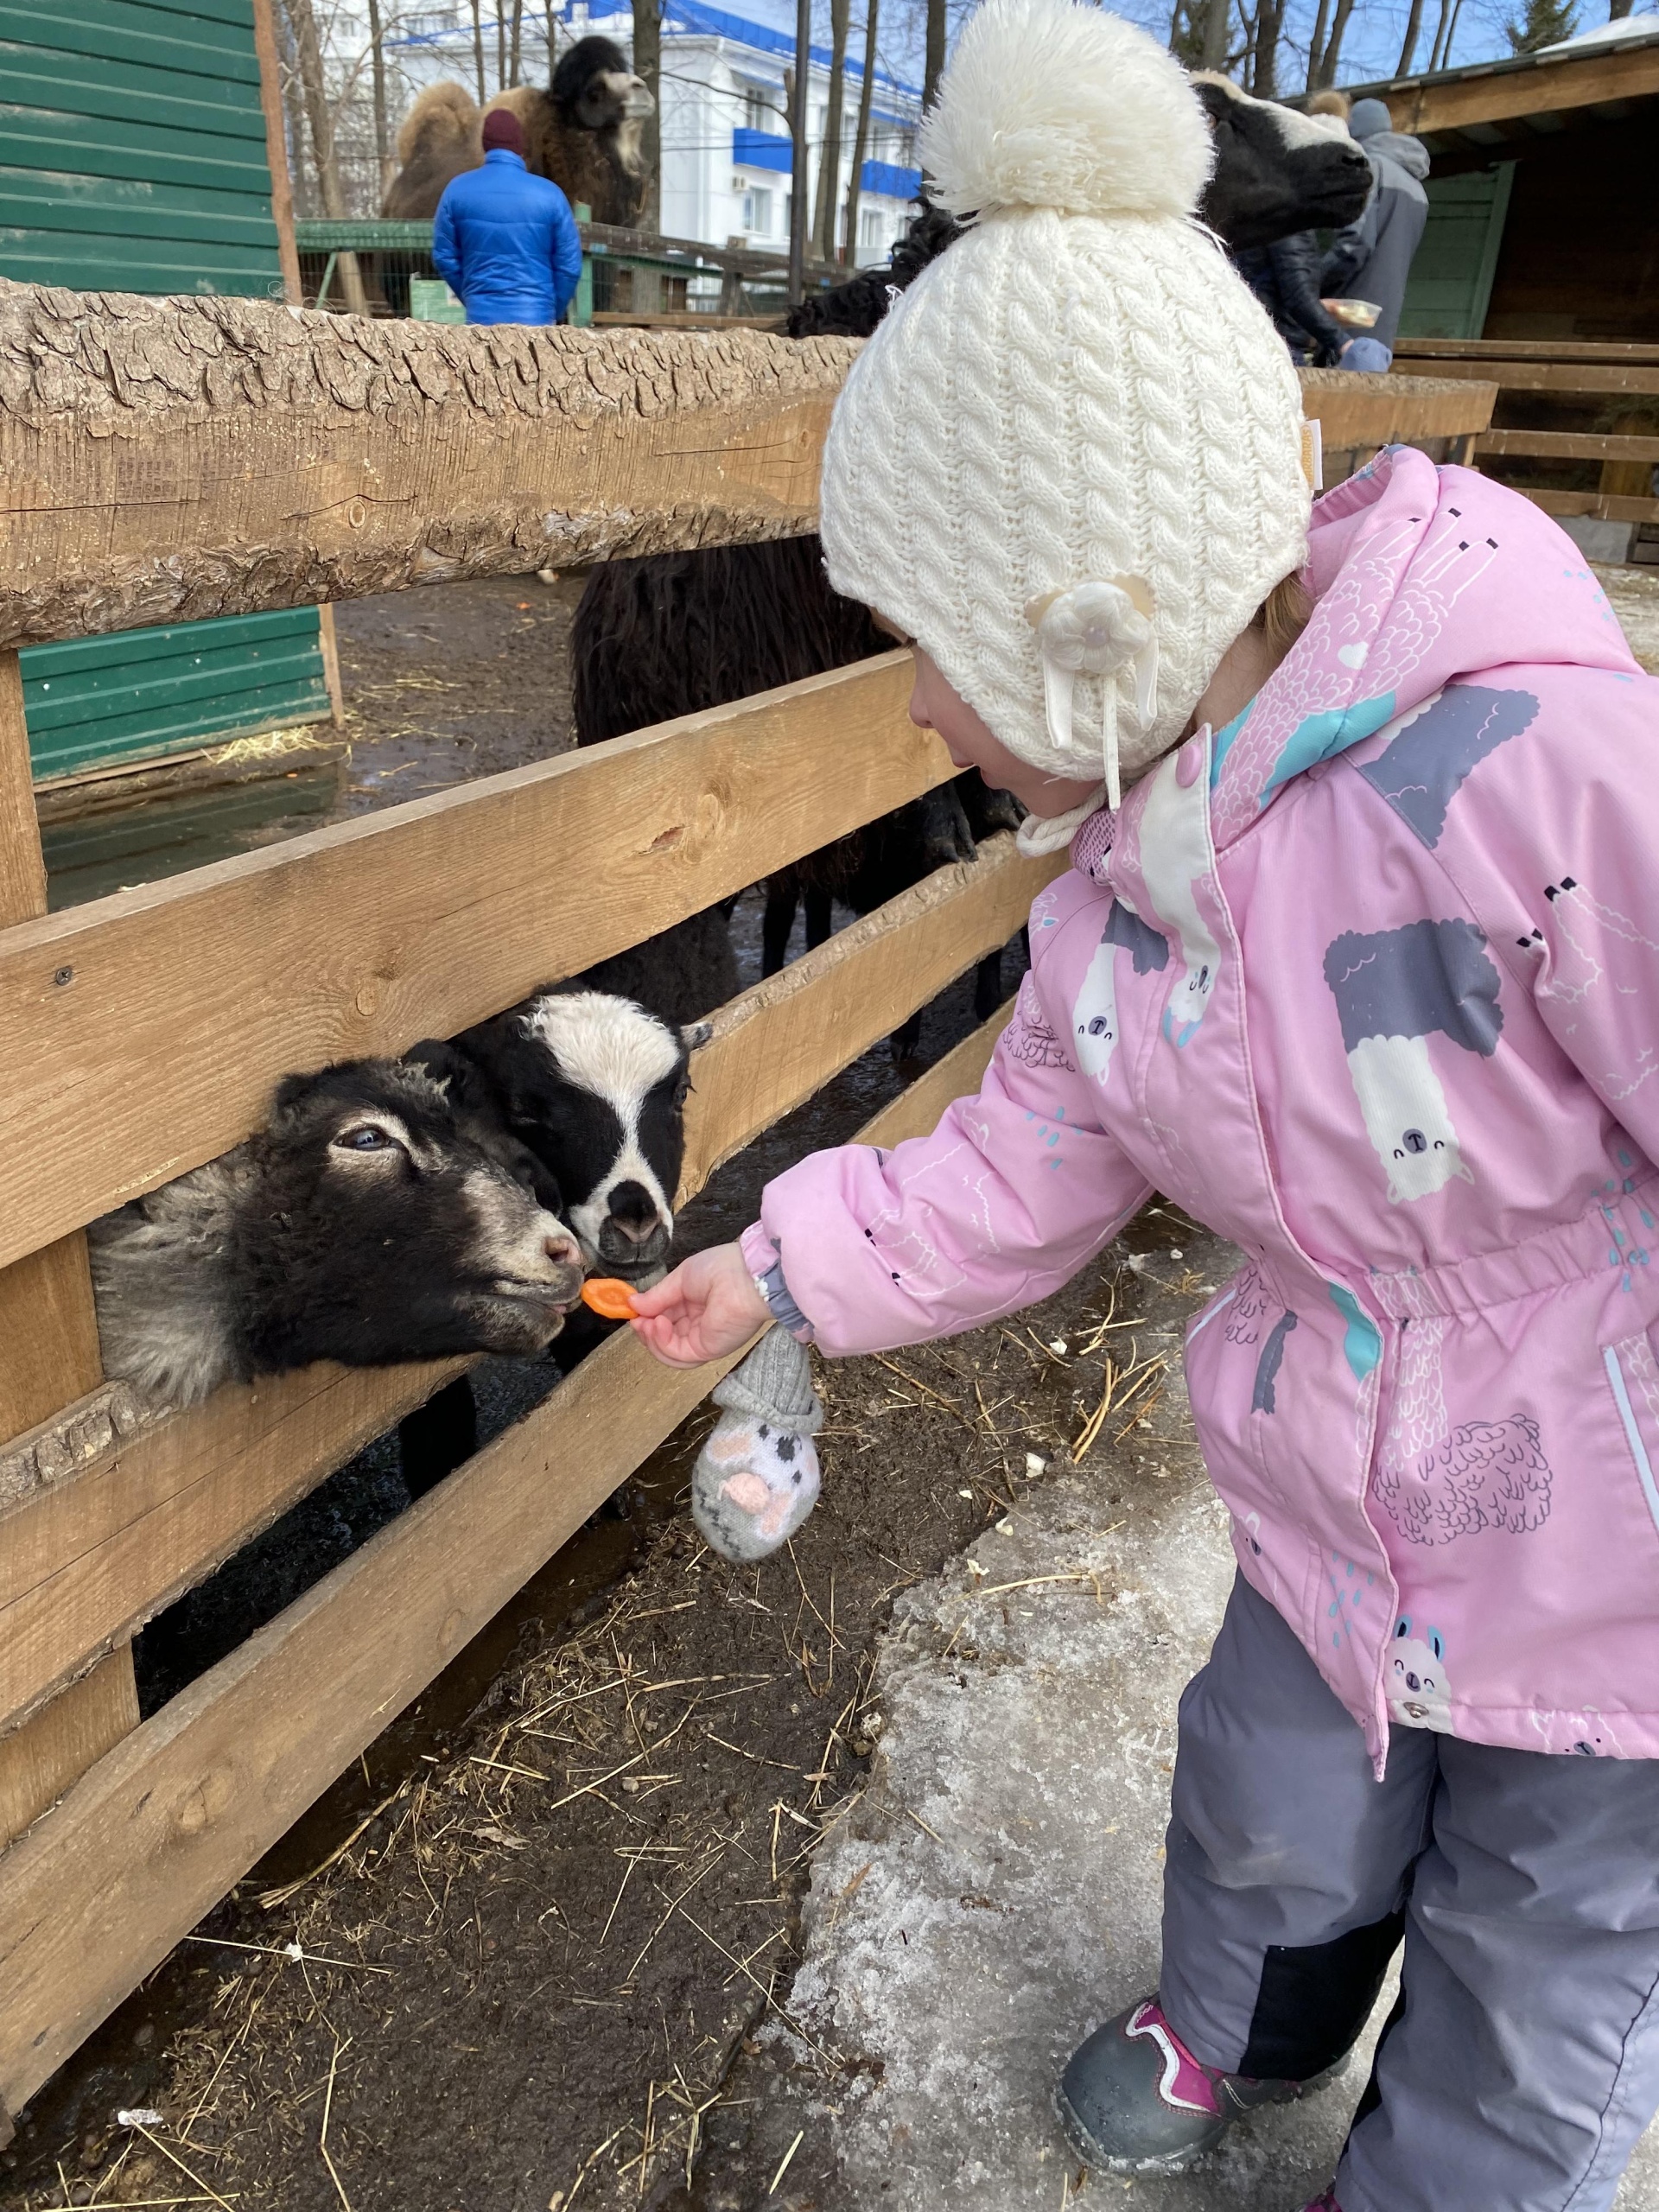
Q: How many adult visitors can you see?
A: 3